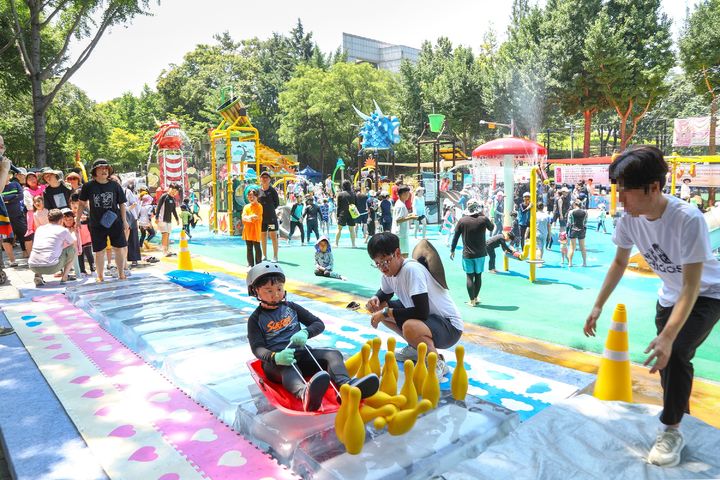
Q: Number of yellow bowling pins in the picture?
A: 15